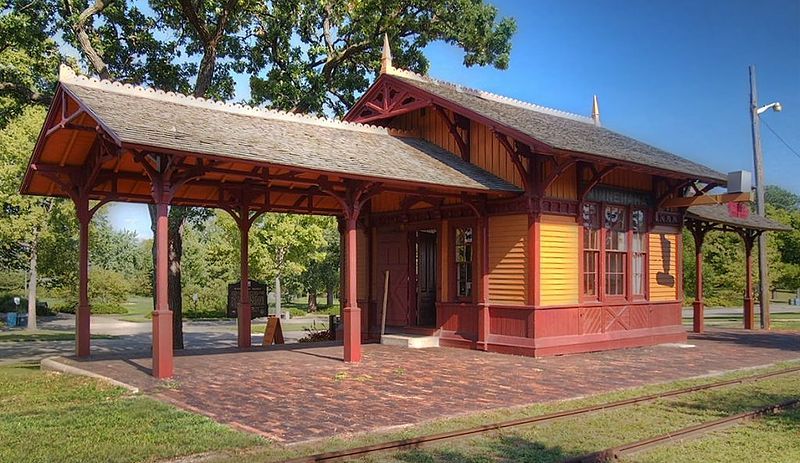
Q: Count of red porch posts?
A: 6